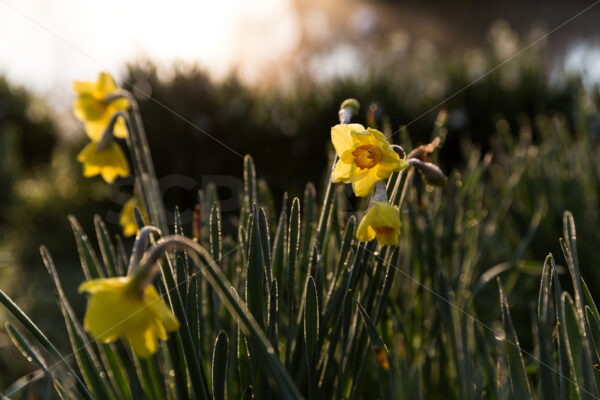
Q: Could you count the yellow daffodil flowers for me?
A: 6